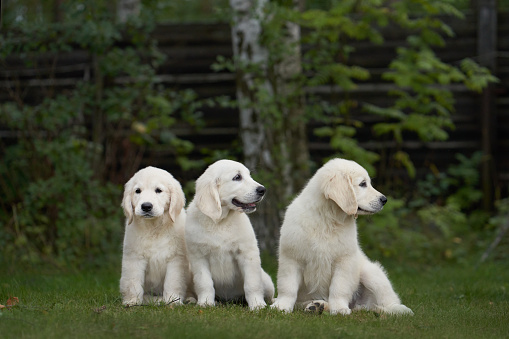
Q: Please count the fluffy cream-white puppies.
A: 3